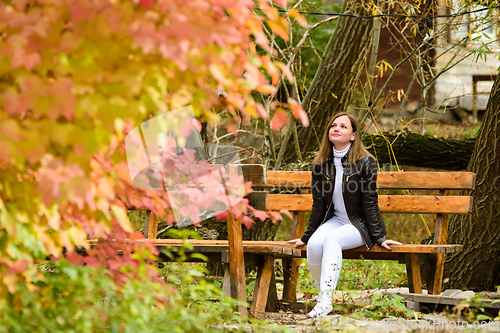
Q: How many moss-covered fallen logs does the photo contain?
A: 1